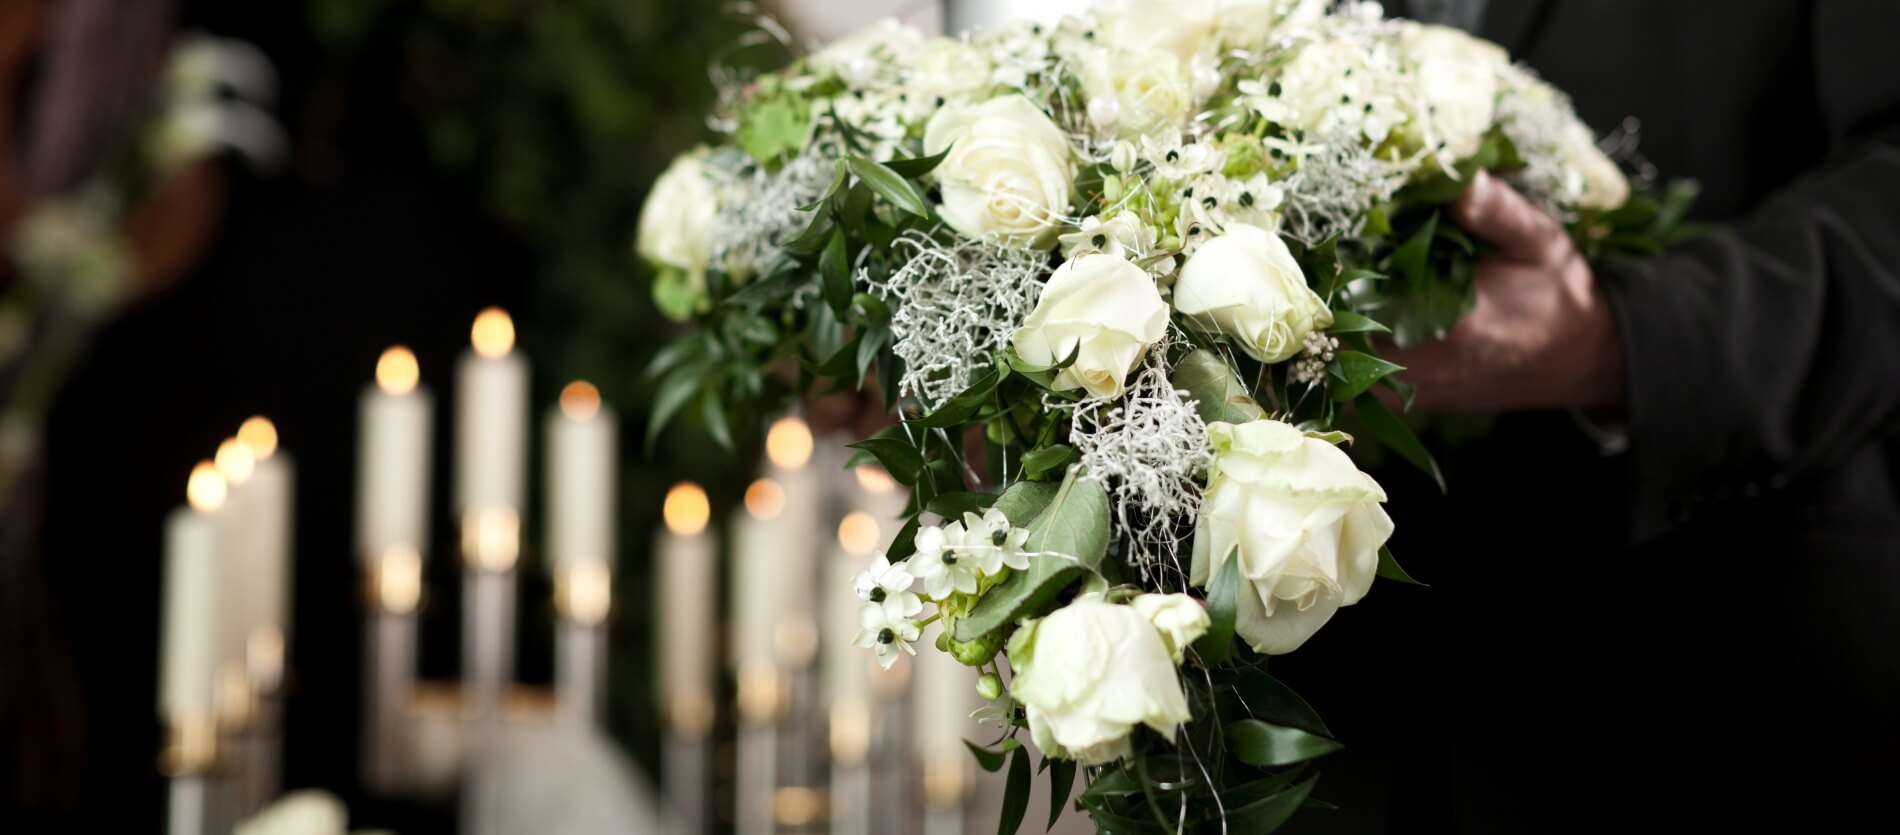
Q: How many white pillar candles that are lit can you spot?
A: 11